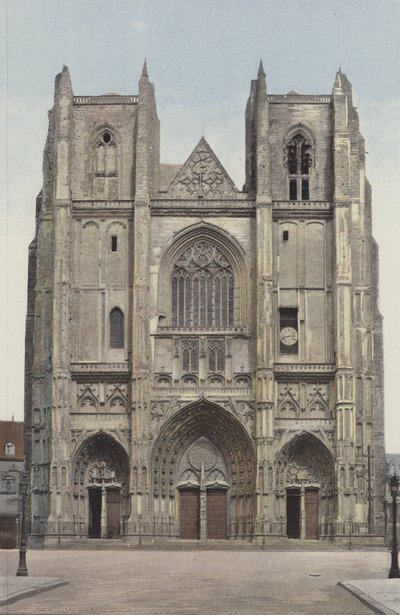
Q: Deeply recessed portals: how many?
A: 3